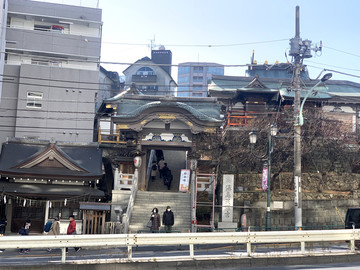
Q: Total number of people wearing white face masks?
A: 2